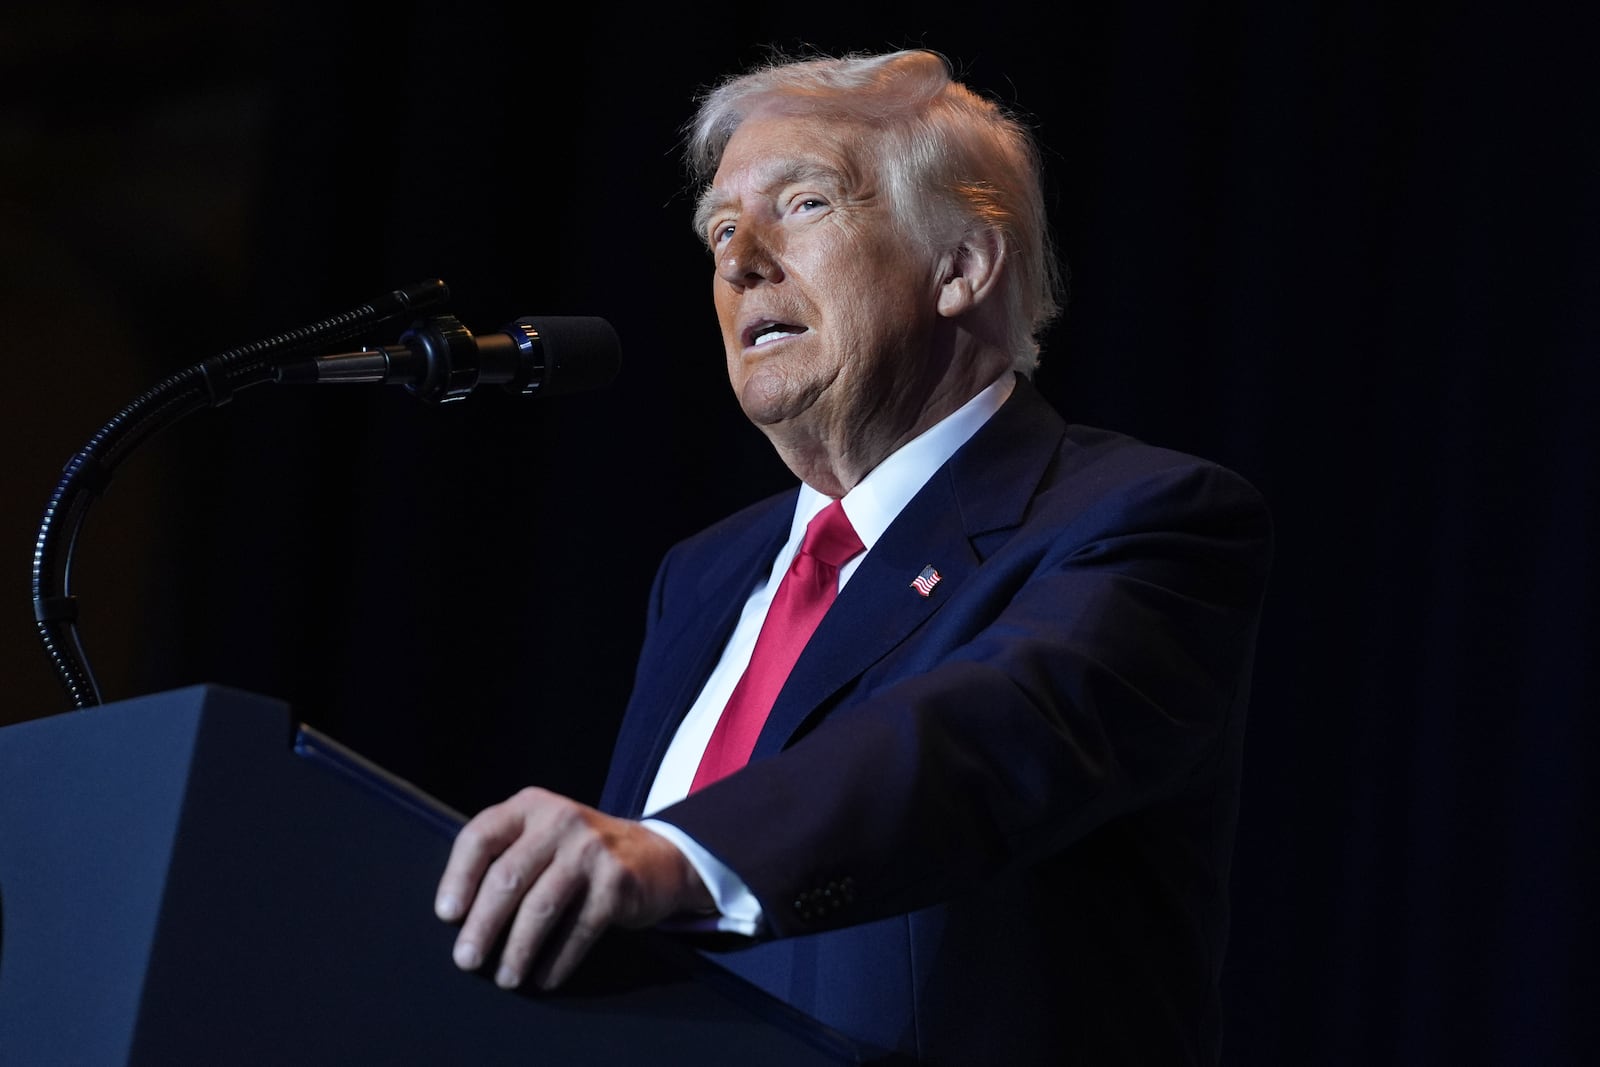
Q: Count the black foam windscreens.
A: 1